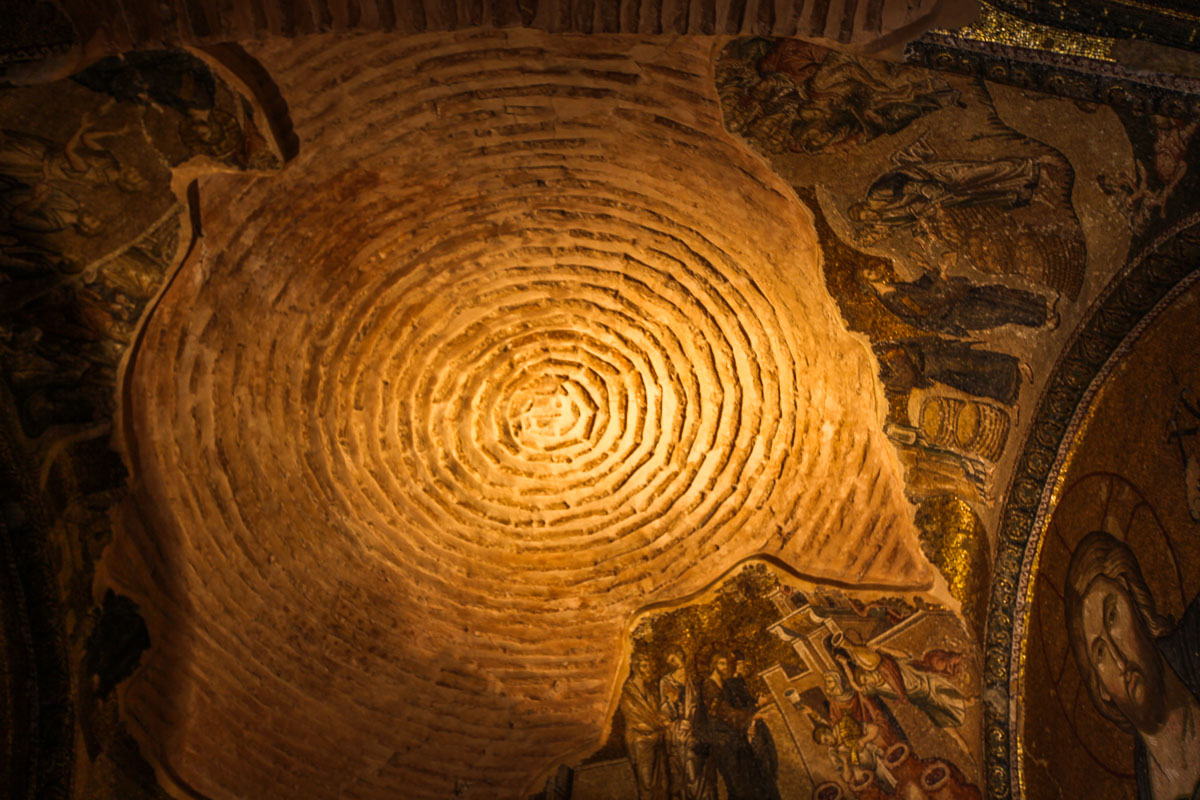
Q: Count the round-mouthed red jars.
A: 4